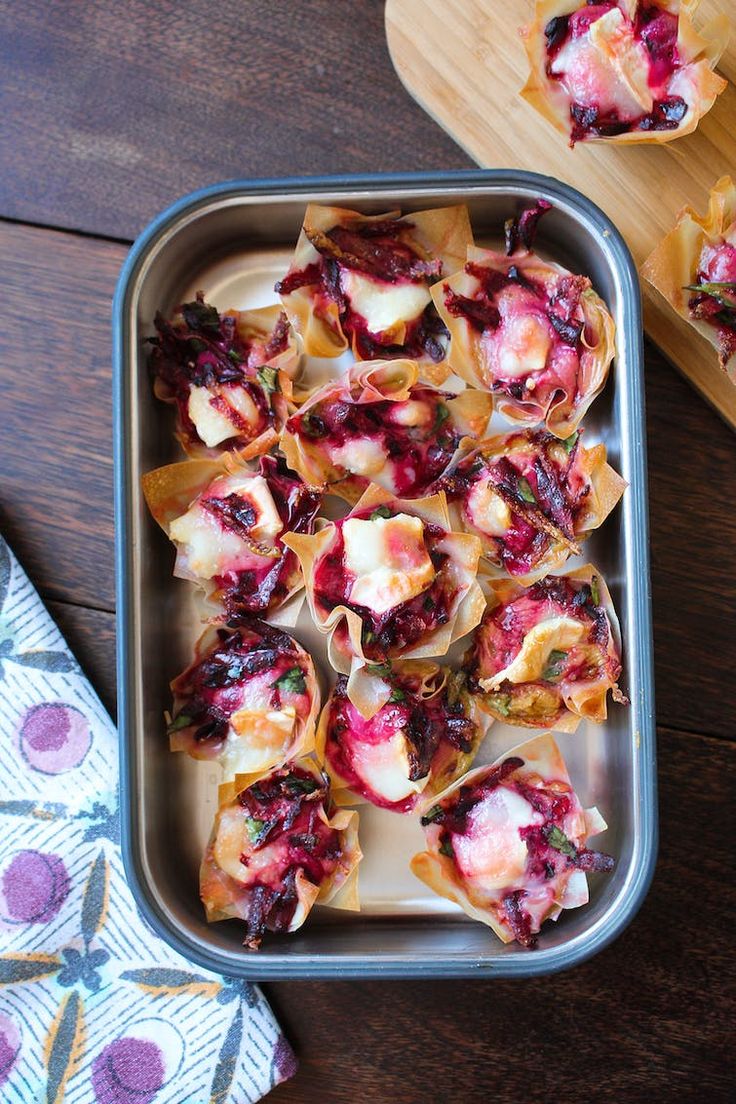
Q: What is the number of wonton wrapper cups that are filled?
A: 14